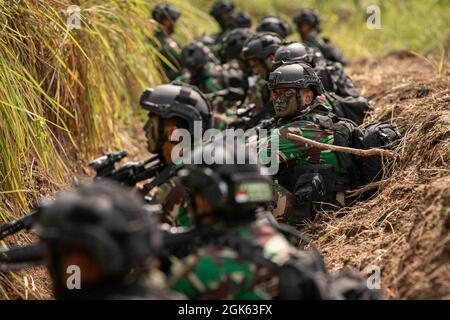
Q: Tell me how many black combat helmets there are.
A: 13